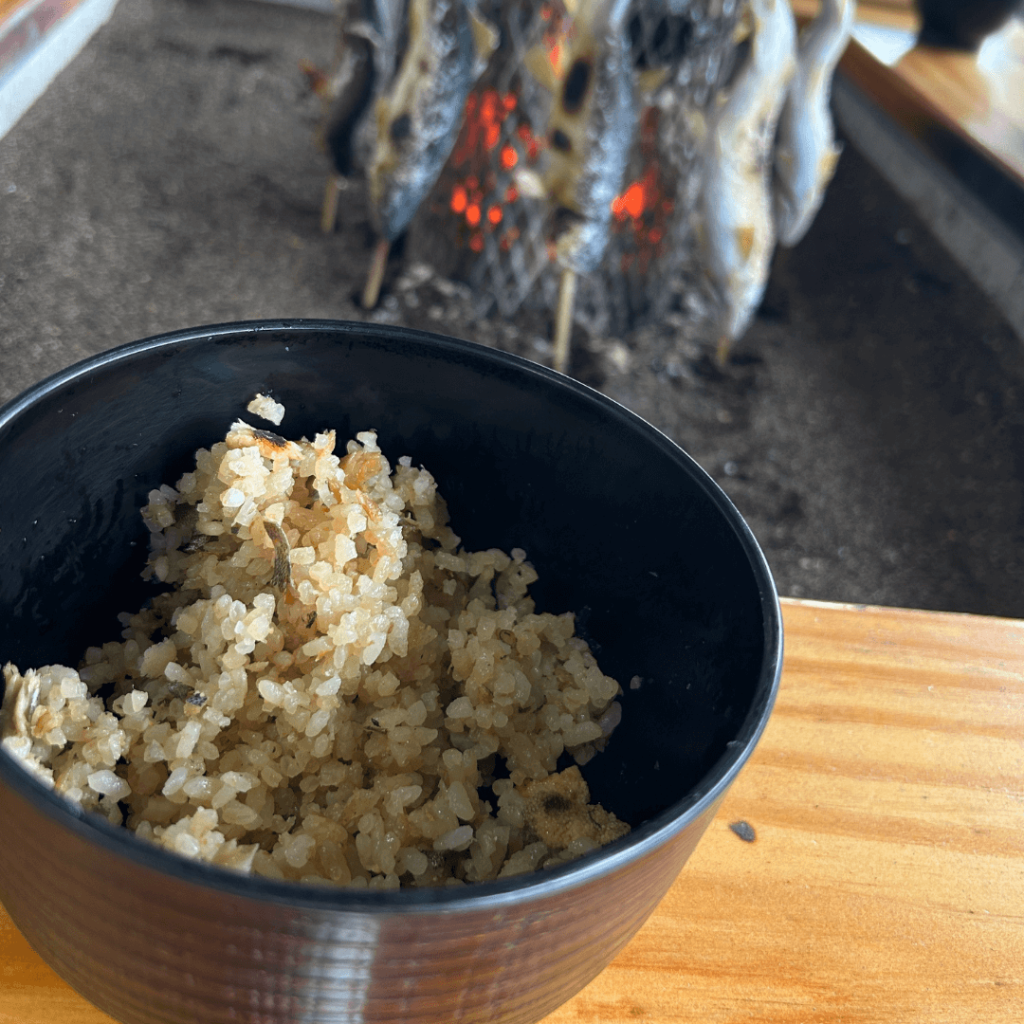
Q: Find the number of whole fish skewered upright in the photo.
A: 5